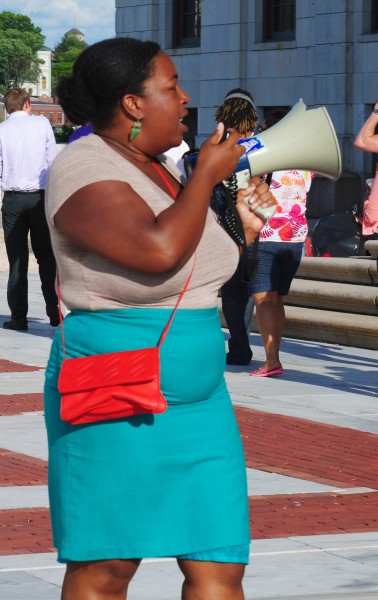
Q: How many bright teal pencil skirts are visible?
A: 1